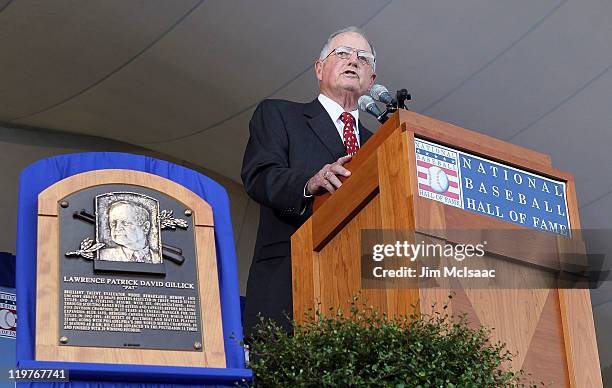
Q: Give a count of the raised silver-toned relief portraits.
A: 1